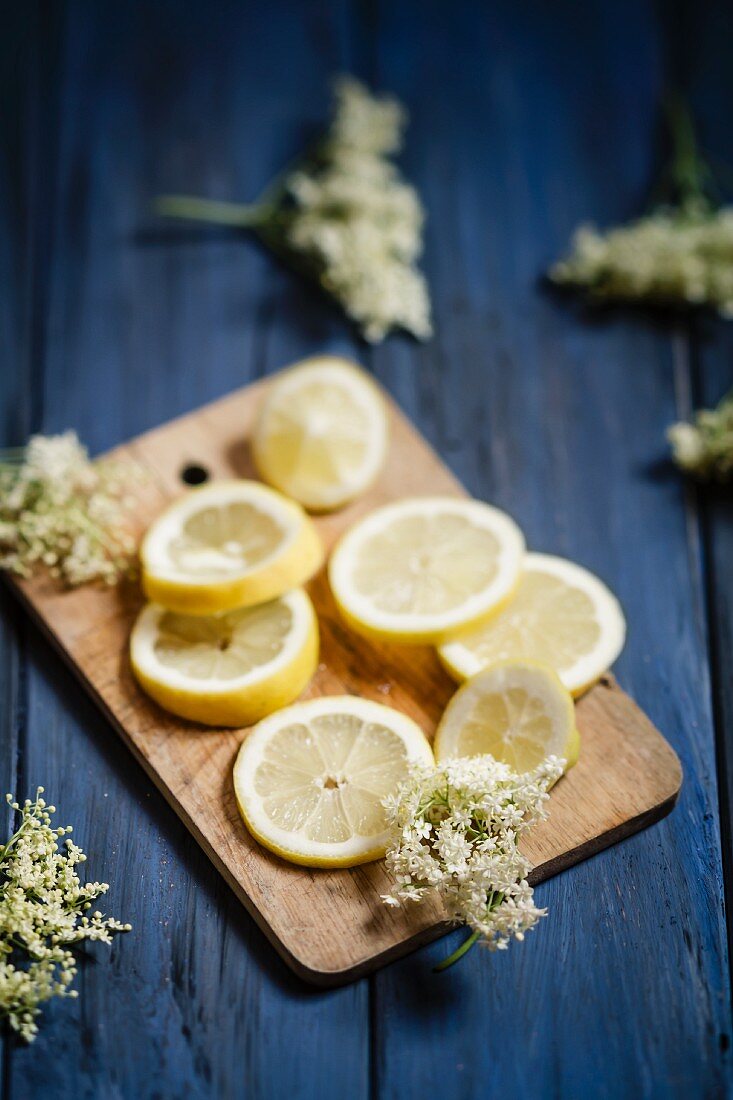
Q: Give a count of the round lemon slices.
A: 7